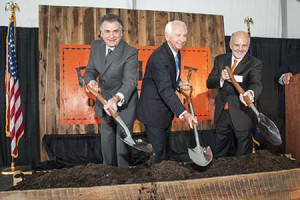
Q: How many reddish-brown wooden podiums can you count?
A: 1